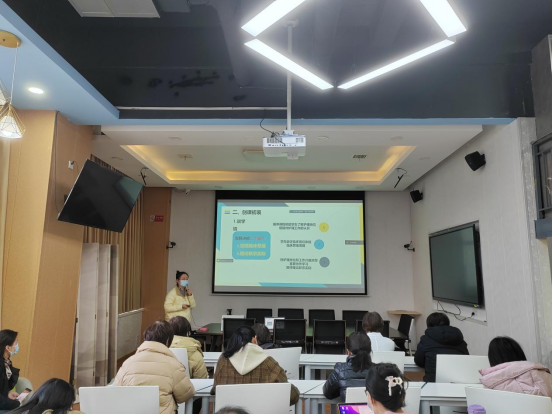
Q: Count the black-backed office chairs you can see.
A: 9